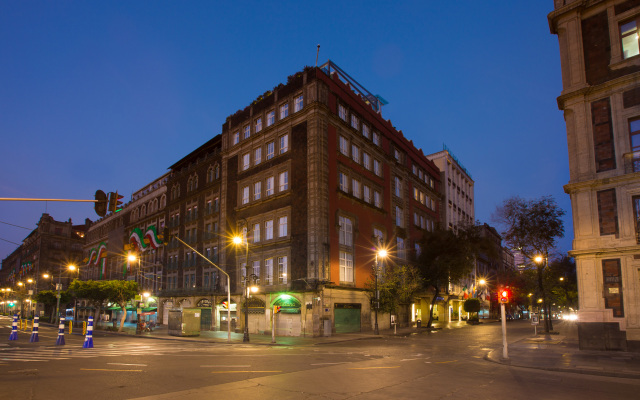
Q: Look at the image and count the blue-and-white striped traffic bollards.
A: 4